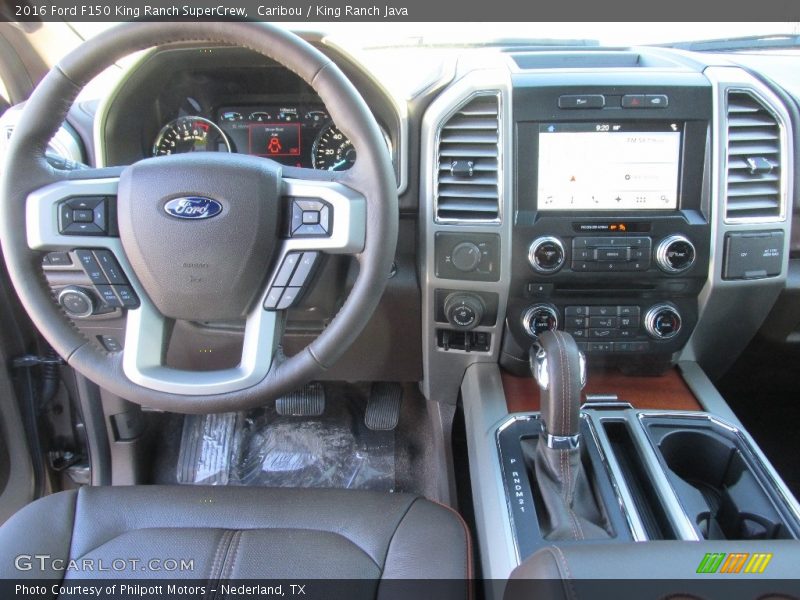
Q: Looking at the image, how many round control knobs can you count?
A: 7